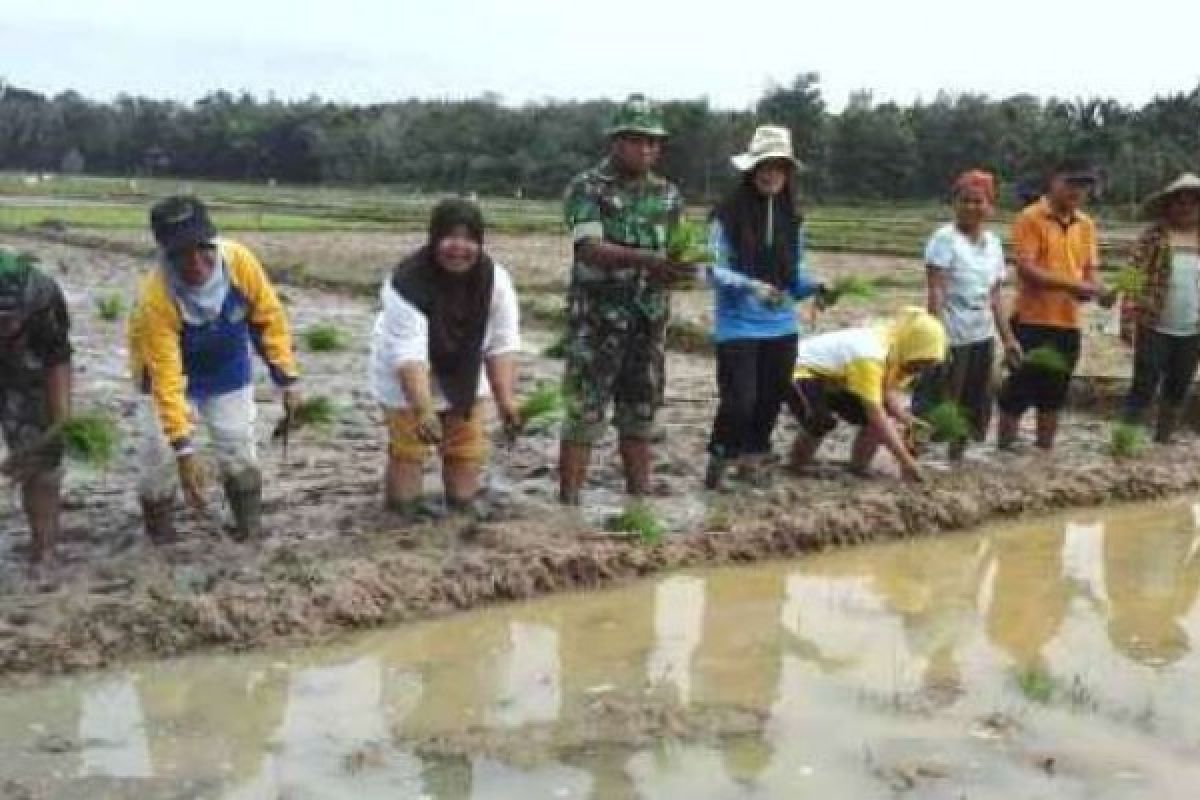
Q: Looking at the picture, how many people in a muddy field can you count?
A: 9